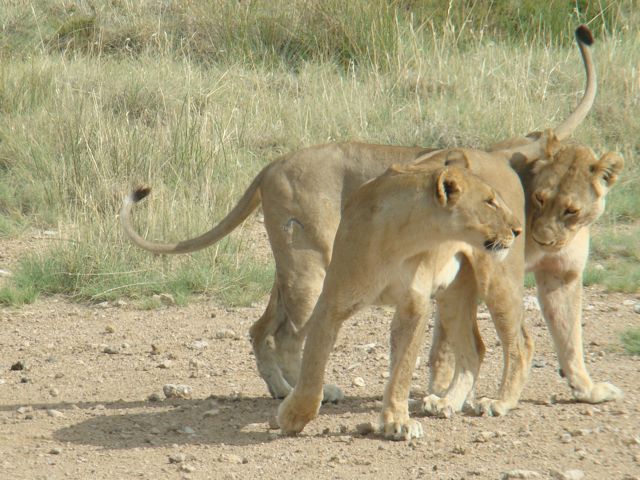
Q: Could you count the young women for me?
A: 0